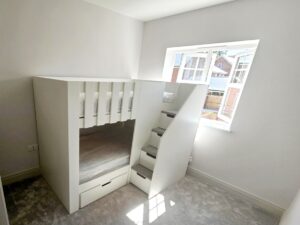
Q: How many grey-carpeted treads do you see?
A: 4